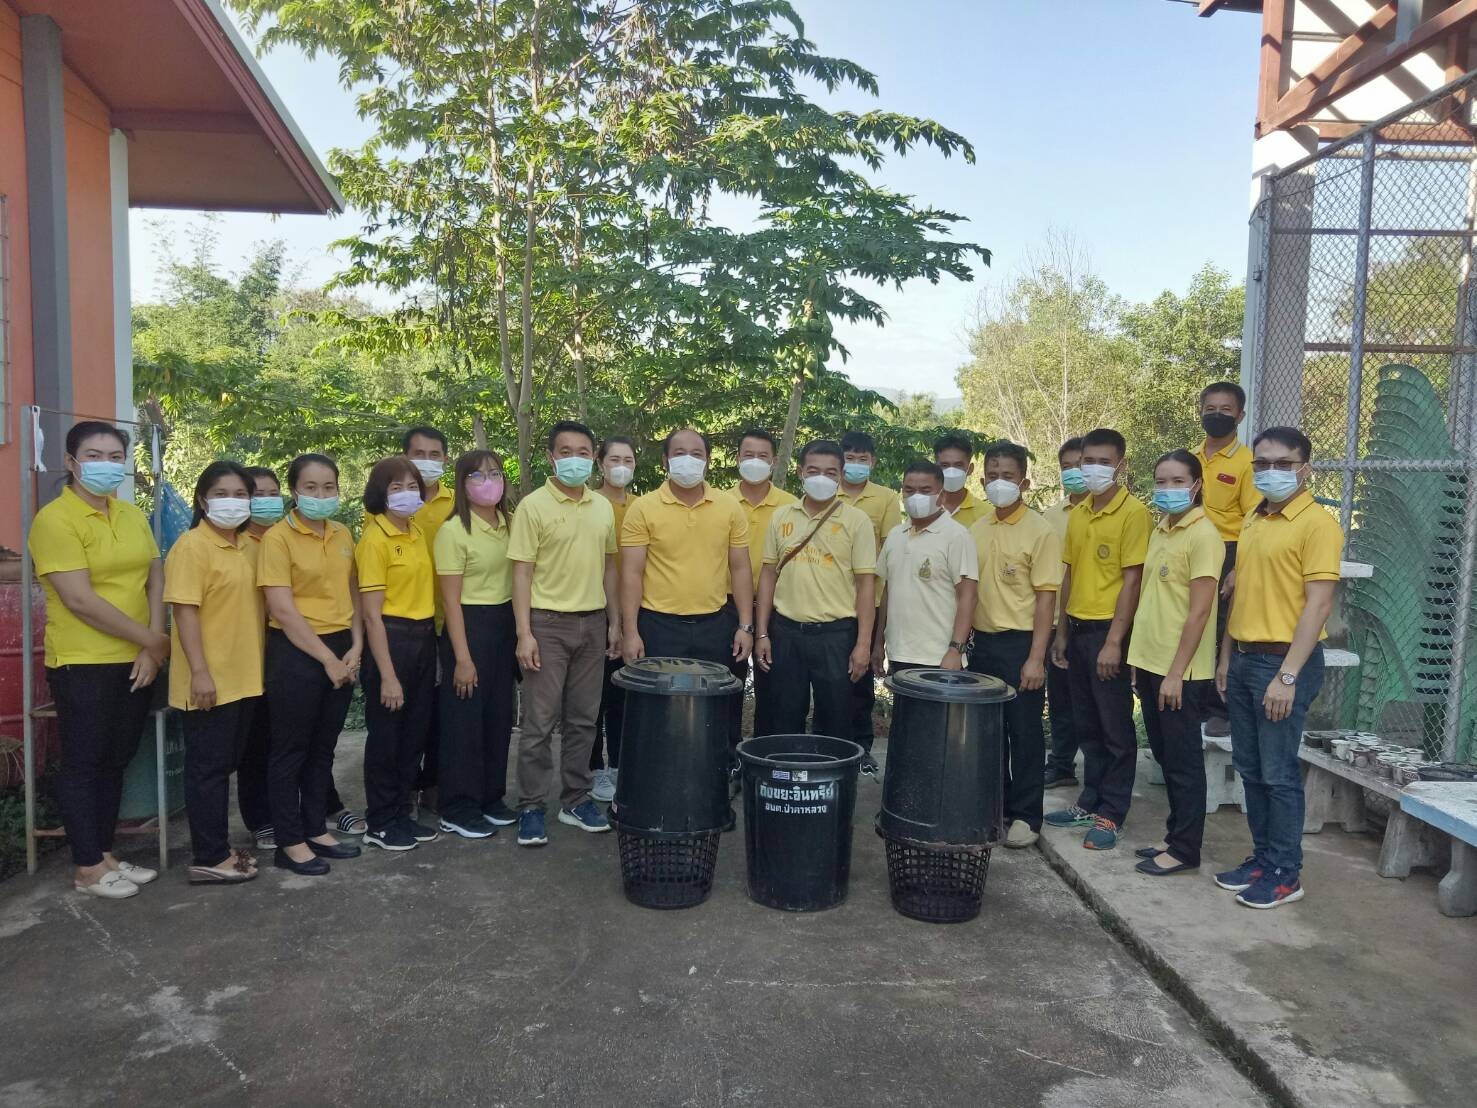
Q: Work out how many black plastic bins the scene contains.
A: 3